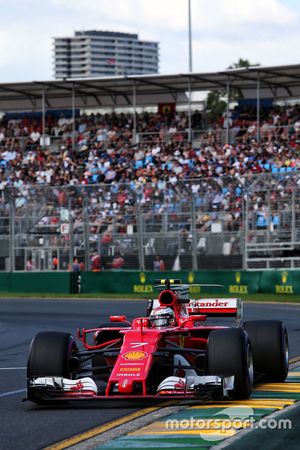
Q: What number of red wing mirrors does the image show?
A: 2